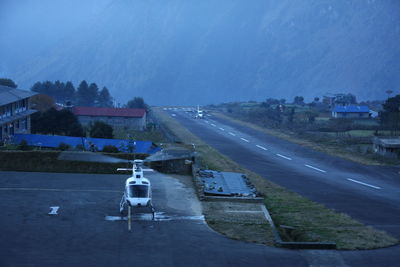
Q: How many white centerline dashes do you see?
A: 9